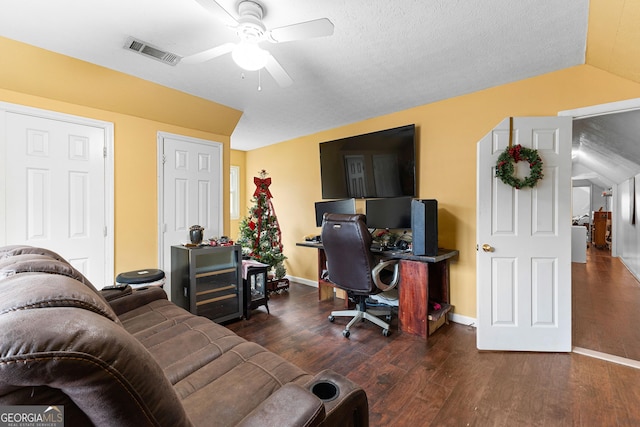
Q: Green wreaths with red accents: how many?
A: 1